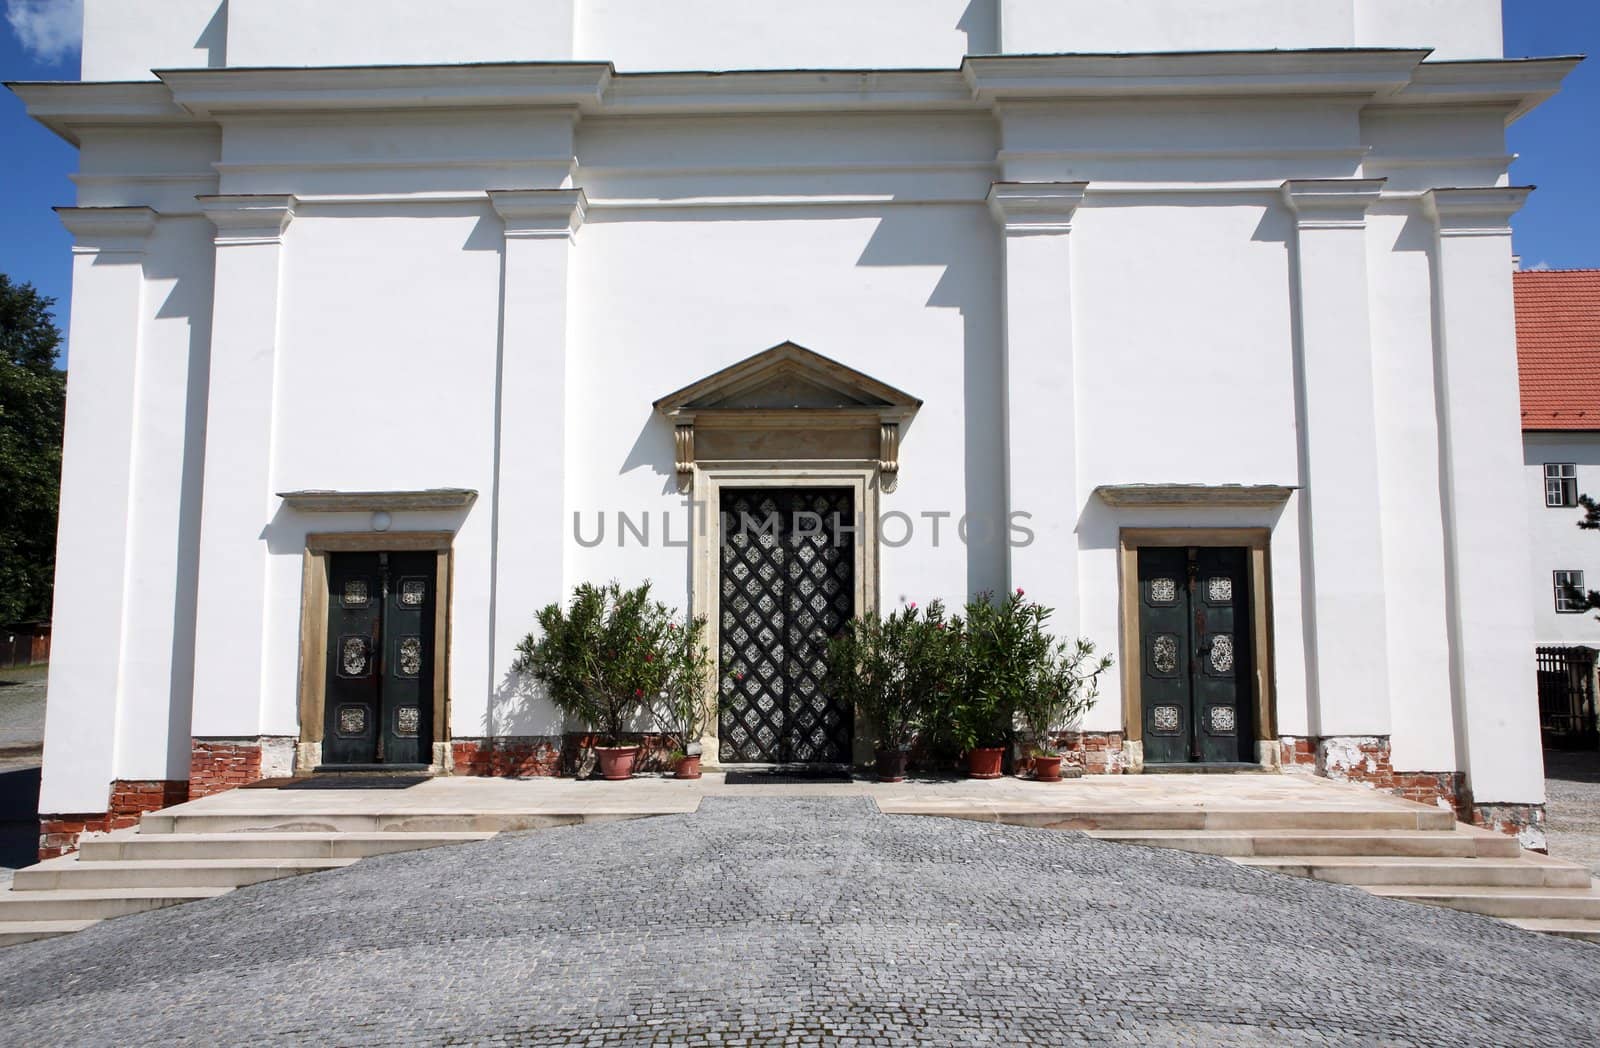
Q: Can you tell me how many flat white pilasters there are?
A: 6